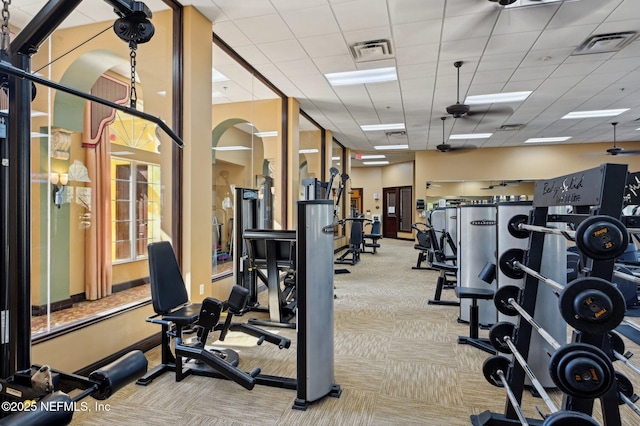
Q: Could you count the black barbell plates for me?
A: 11